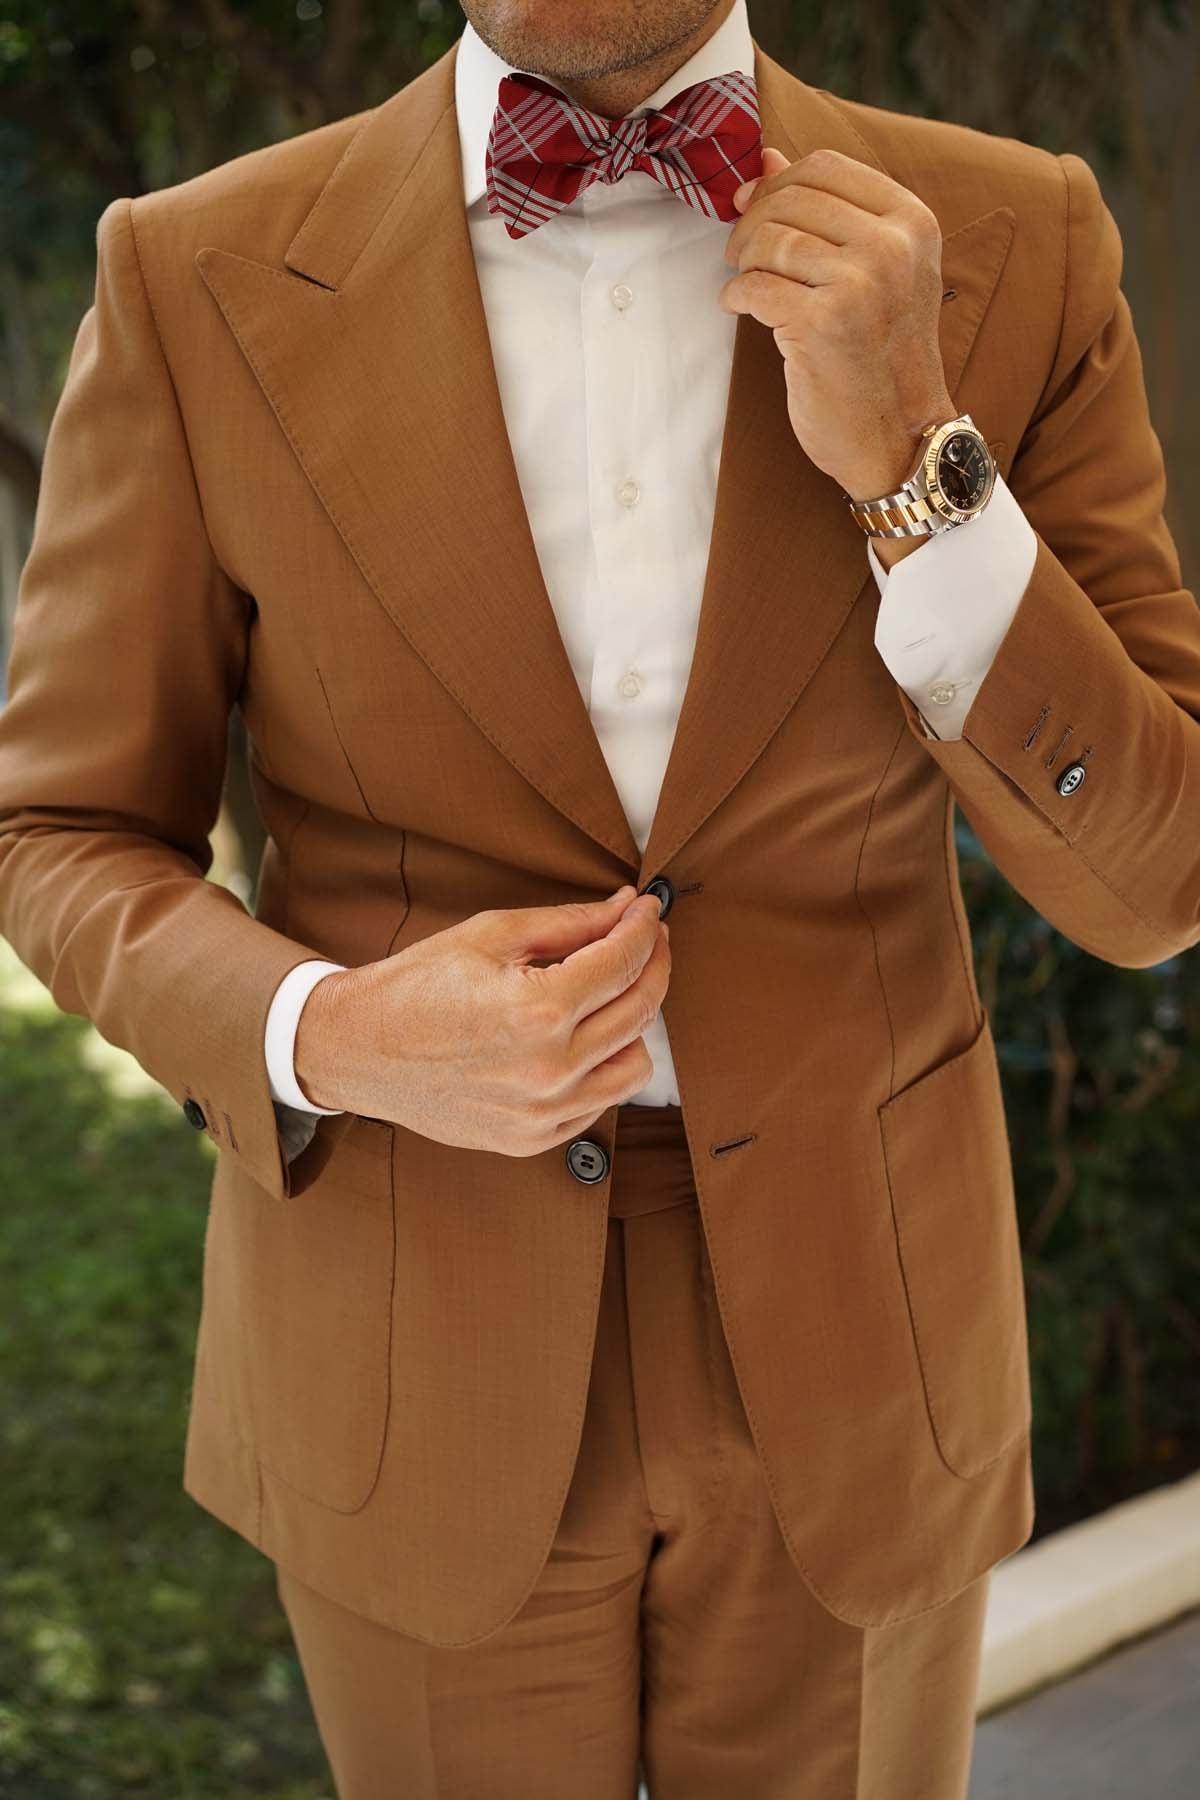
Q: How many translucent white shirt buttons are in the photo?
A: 4